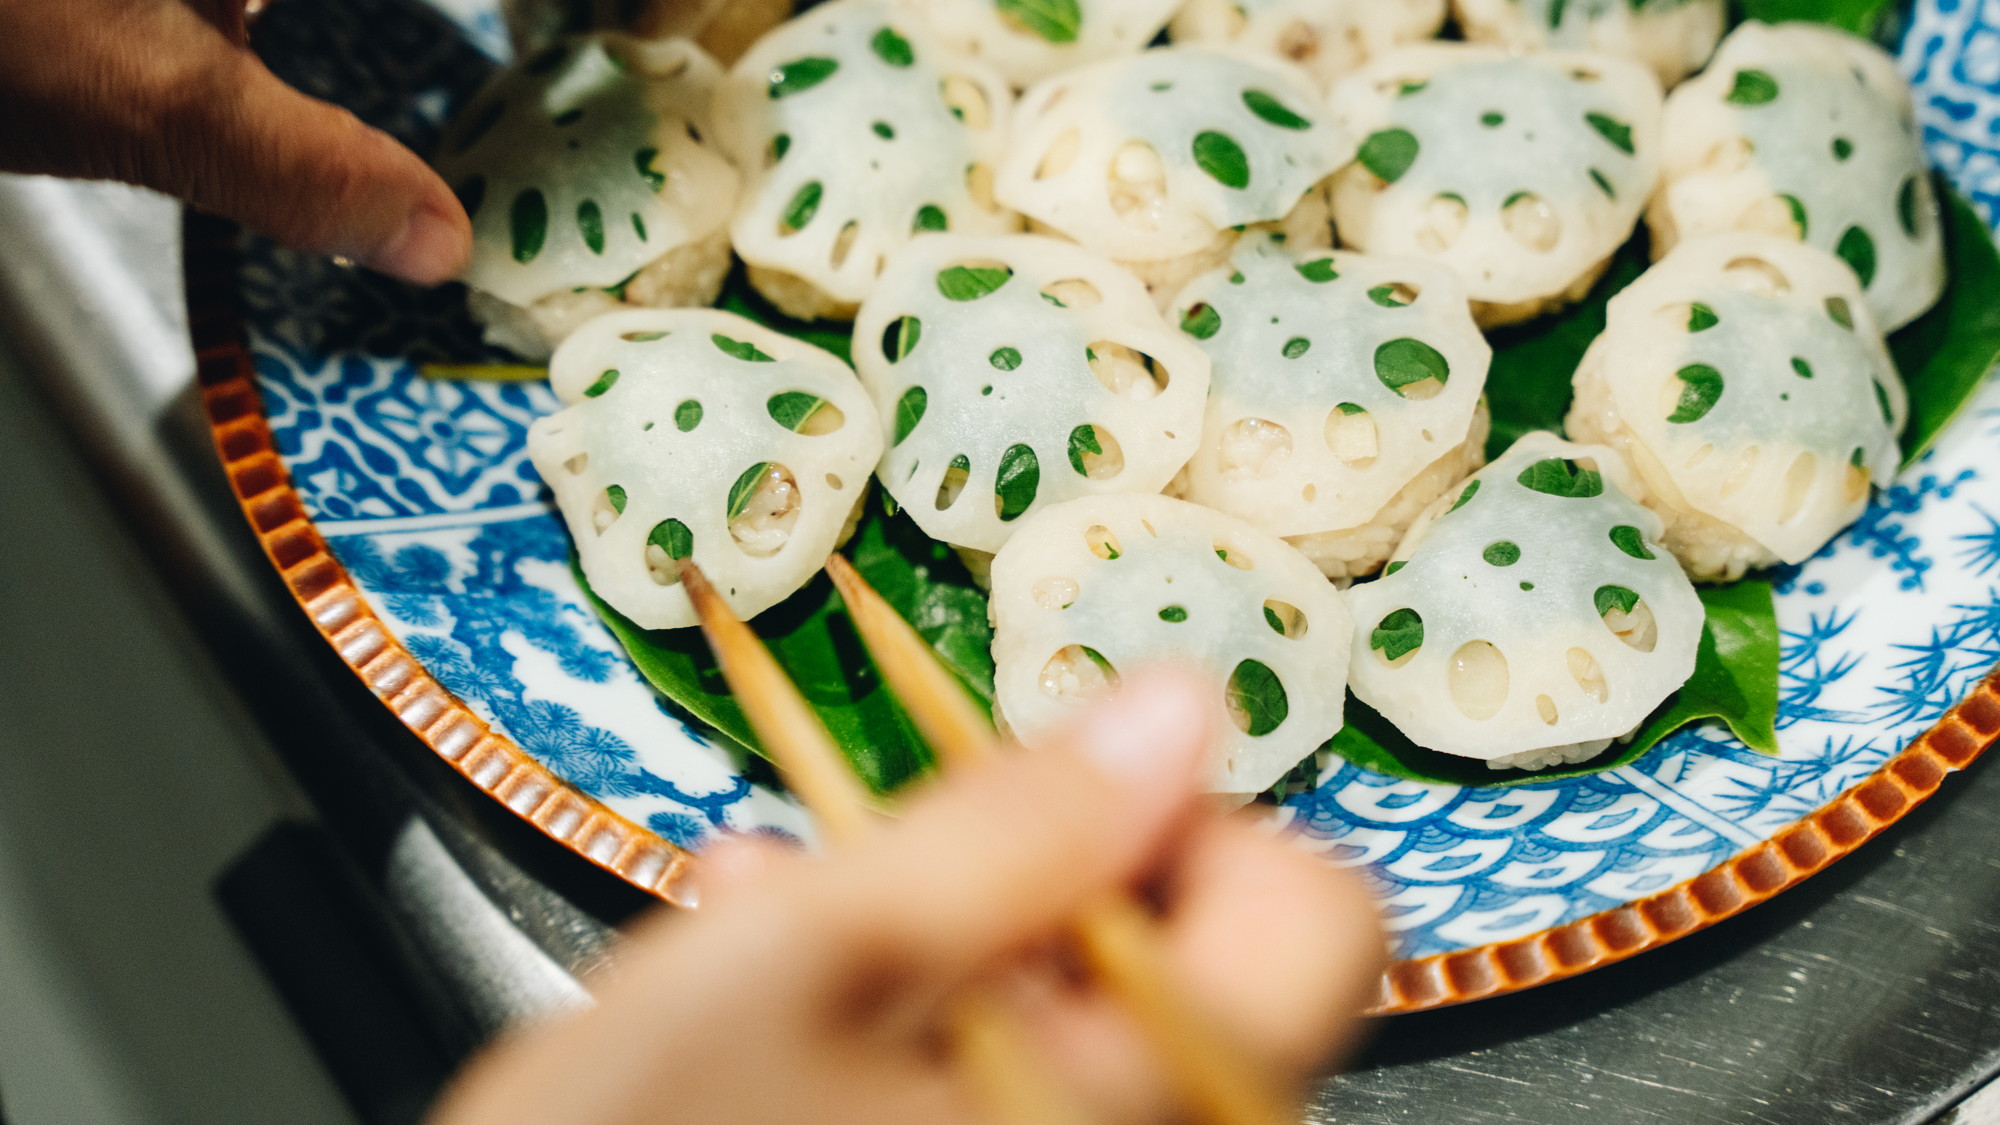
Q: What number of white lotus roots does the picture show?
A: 14